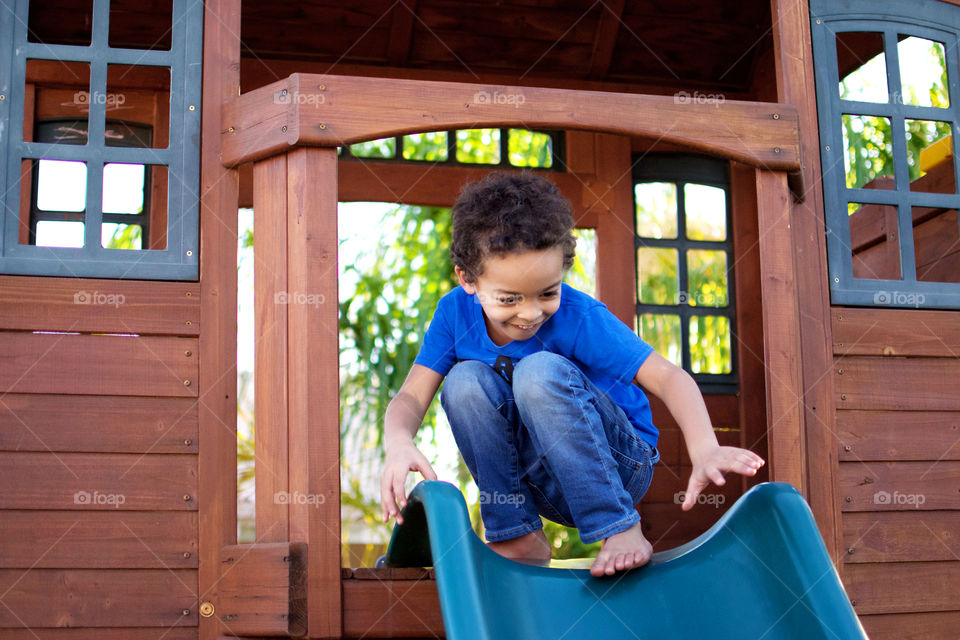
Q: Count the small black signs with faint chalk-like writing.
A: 1